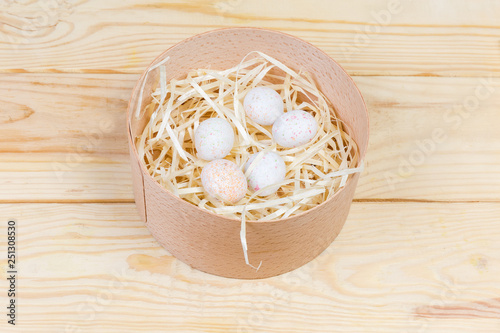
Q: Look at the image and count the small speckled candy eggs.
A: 5